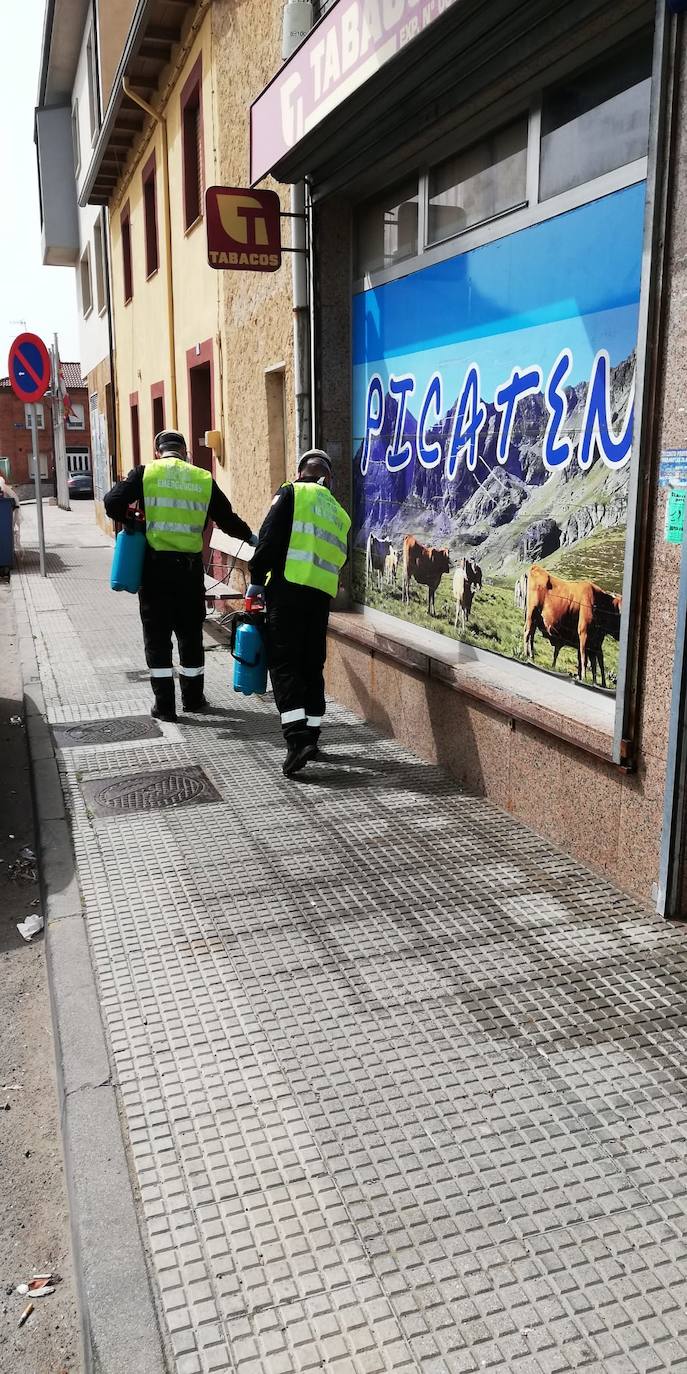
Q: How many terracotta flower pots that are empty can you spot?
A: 0